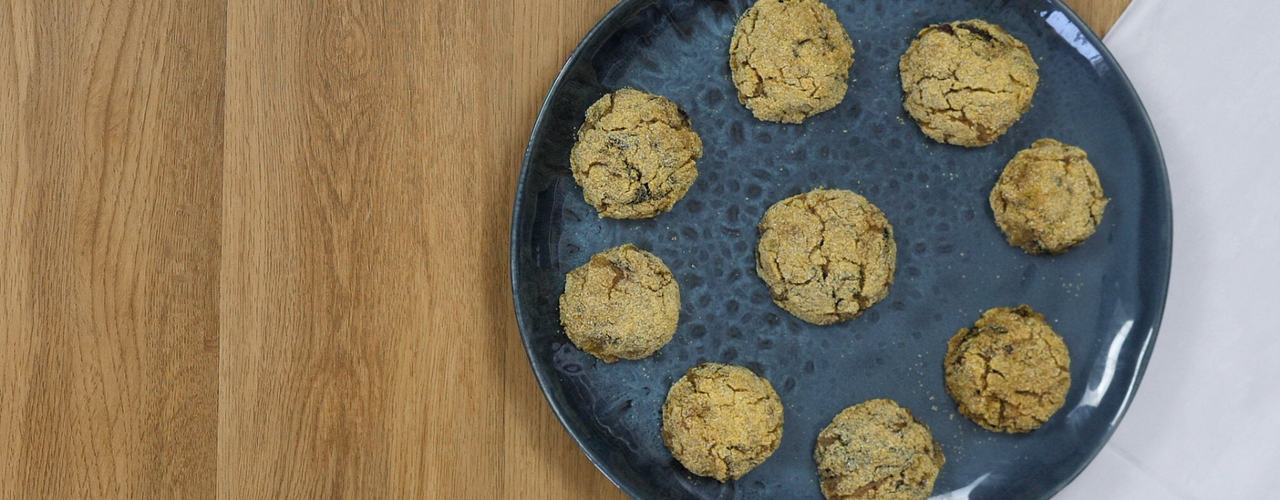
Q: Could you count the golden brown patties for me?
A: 9